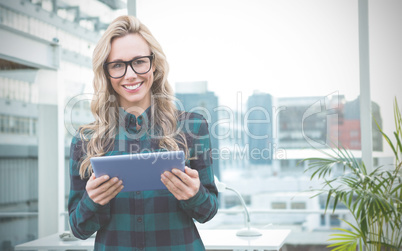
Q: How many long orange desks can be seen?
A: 0